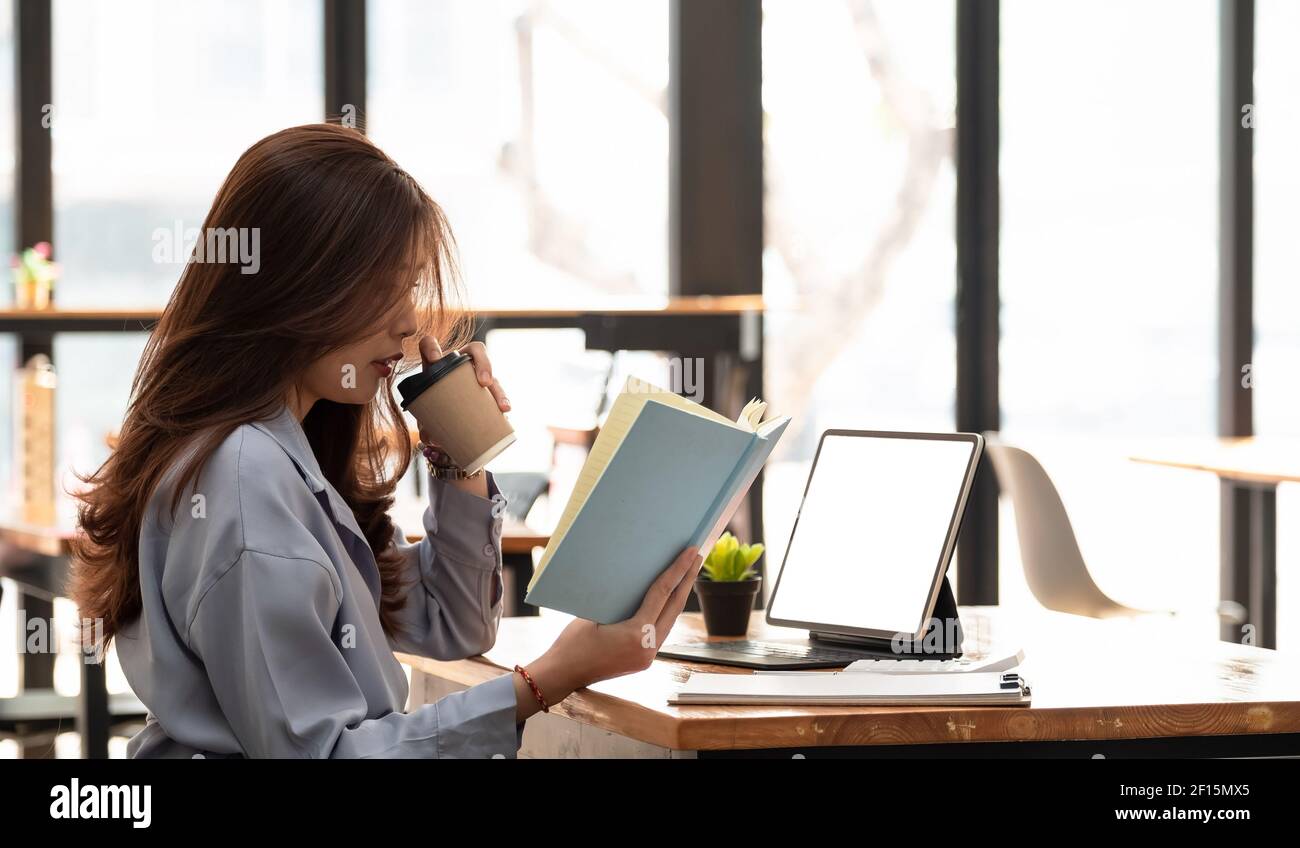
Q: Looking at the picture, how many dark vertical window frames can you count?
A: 5